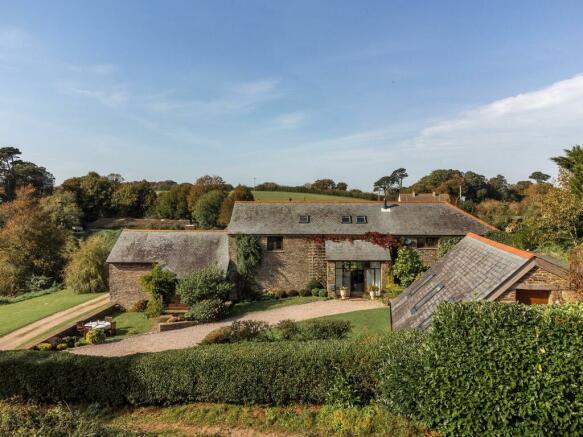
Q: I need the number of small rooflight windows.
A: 3